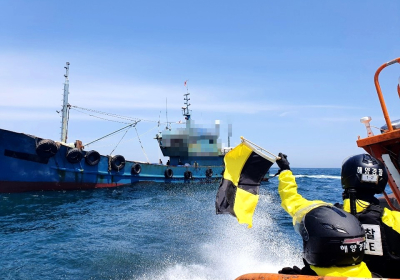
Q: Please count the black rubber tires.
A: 8